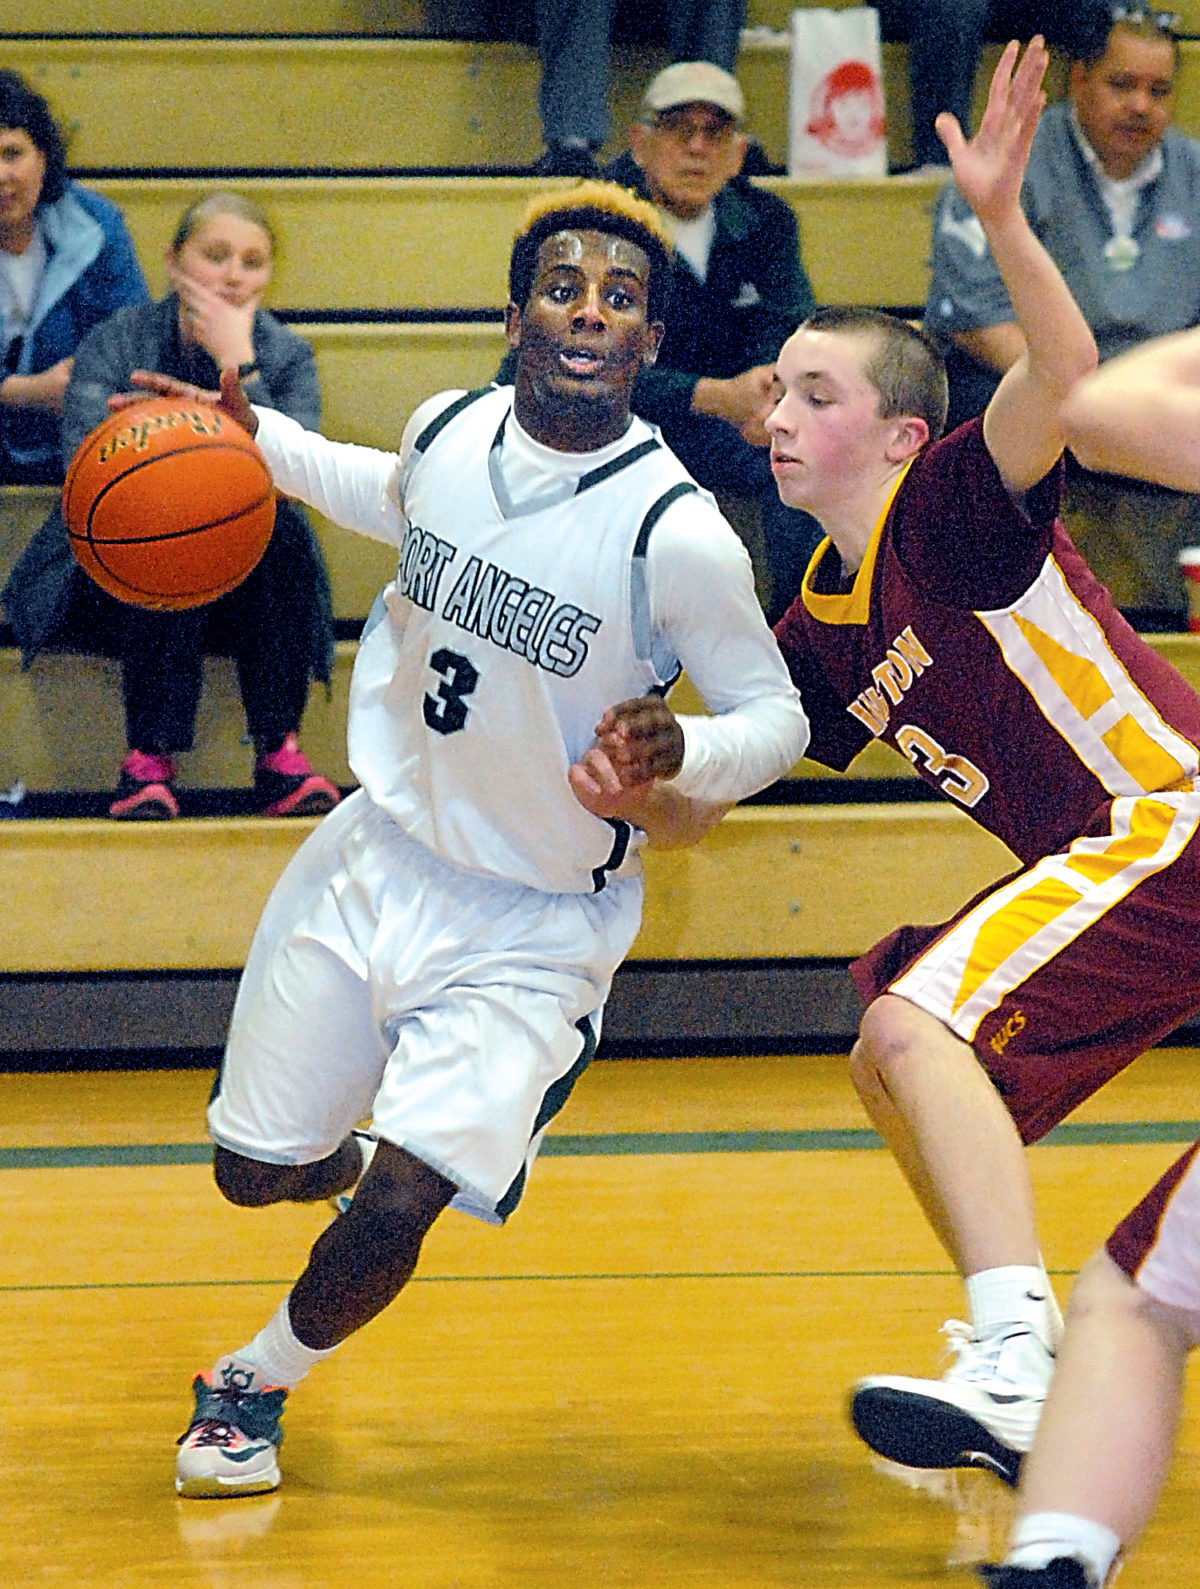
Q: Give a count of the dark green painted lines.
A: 2